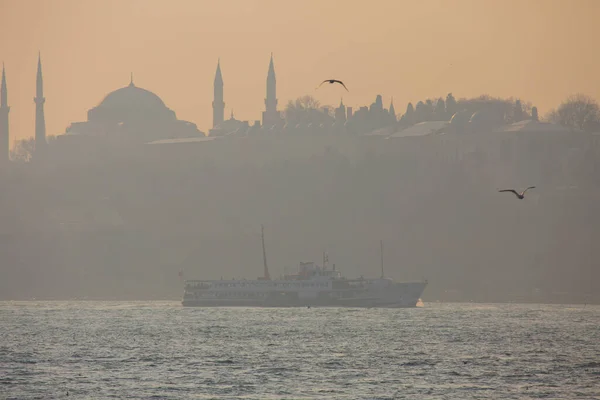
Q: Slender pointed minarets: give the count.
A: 4